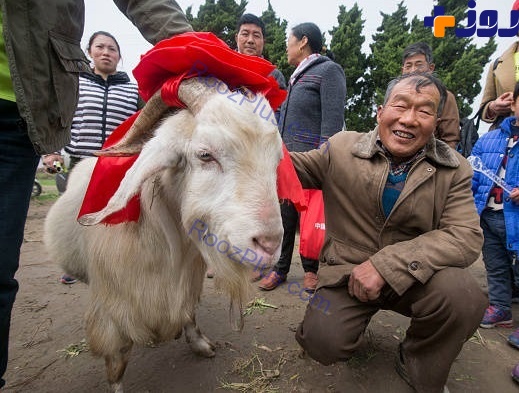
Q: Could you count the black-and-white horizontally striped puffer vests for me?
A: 1